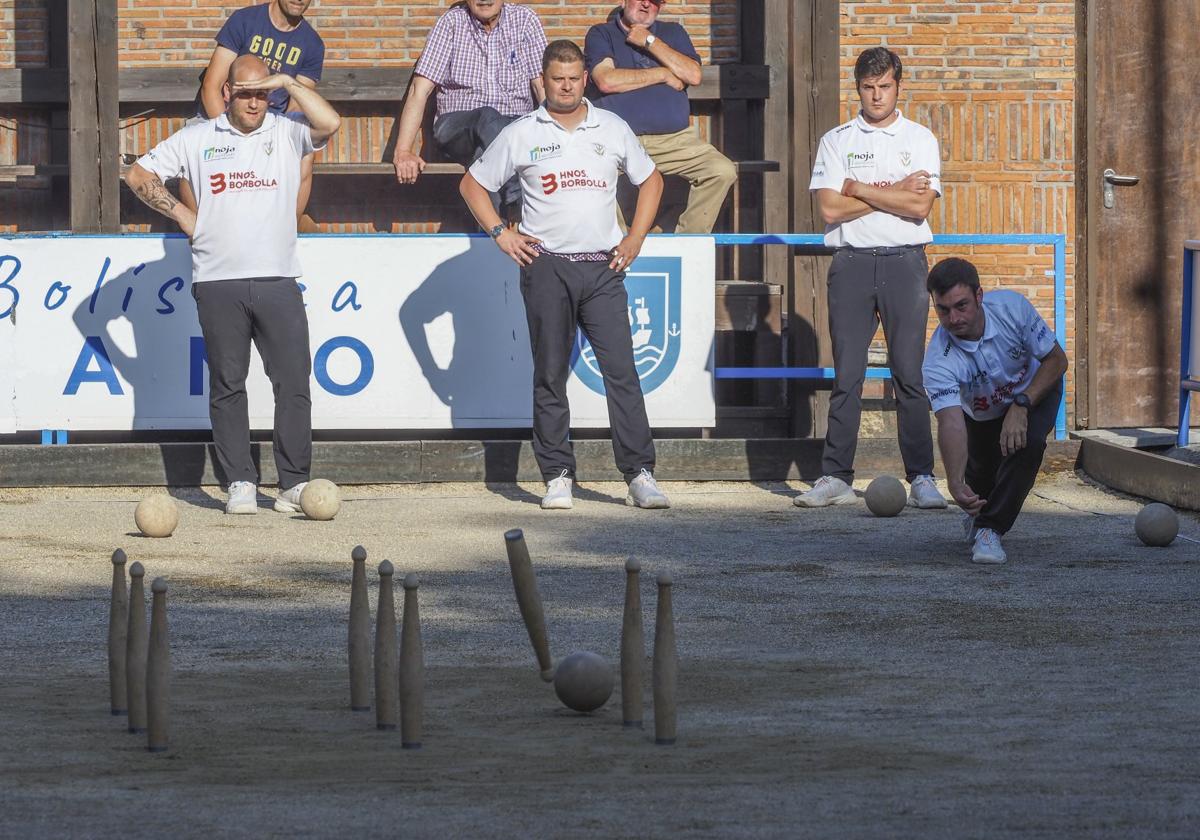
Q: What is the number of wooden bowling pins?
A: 9